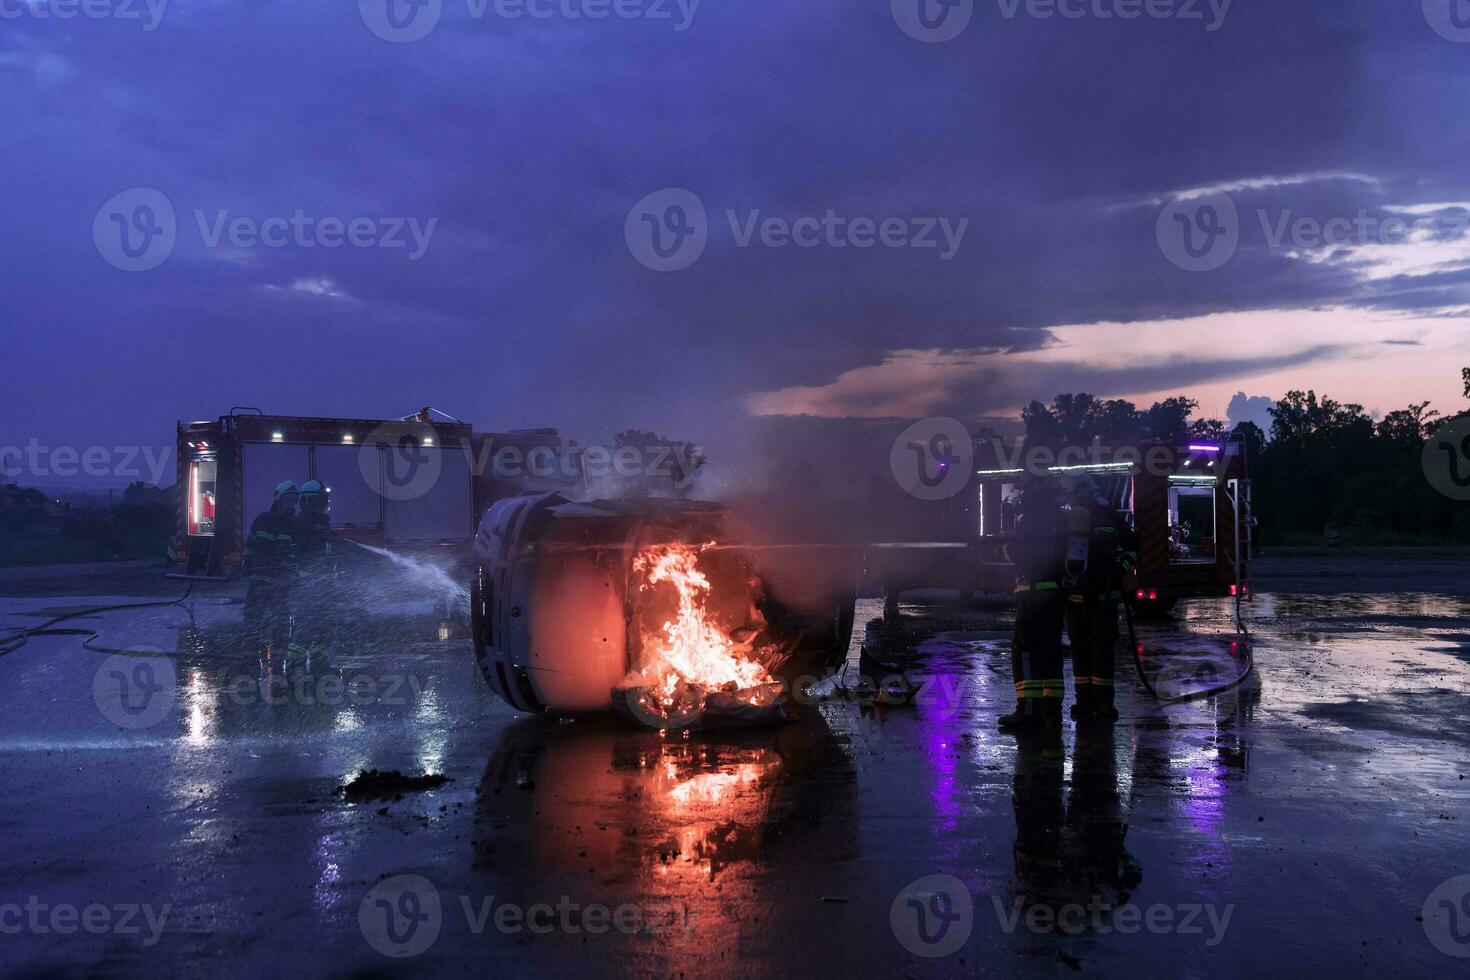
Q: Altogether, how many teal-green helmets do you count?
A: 2